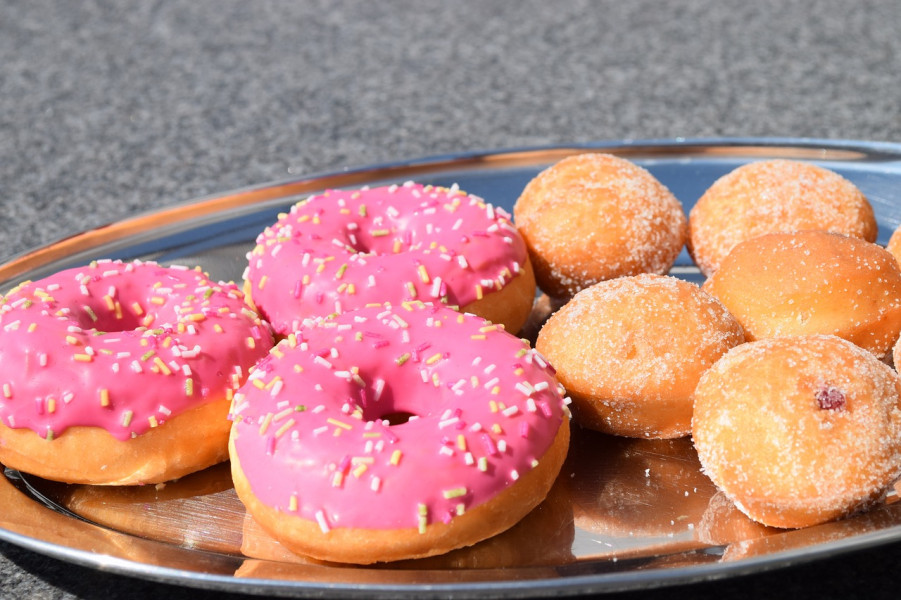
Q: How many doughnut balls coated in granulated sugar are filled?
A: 1